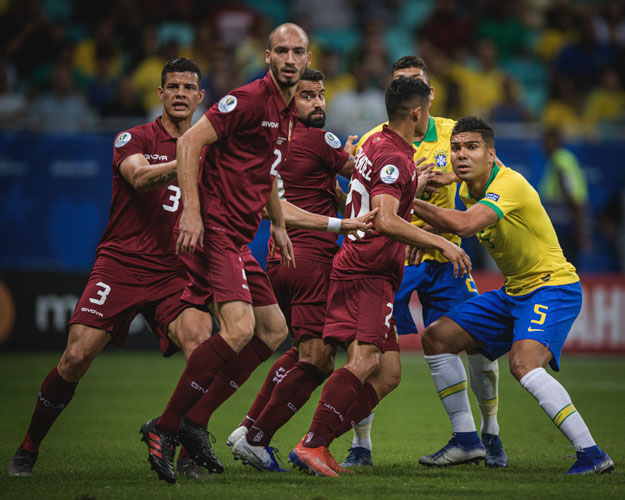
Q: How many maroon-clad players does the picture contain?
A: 4